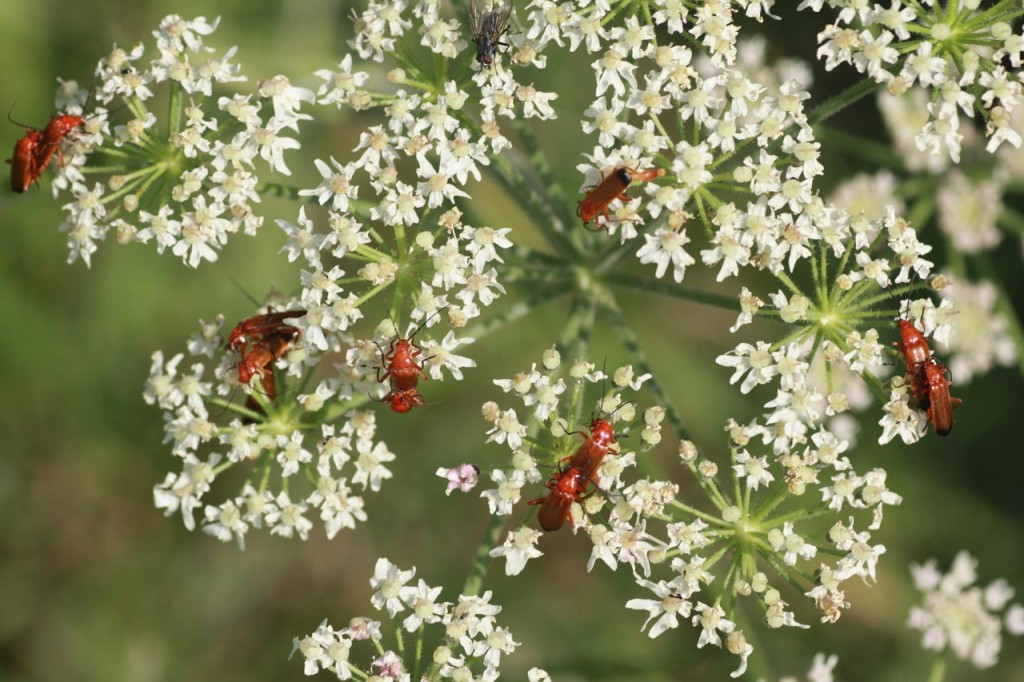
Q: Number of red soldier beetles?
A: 11